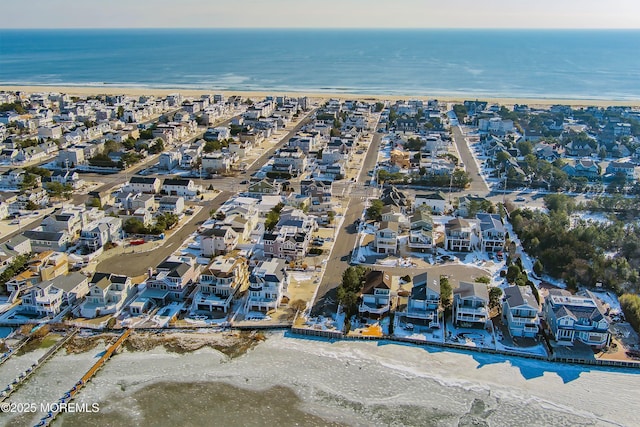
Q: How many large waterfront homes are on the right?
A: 5